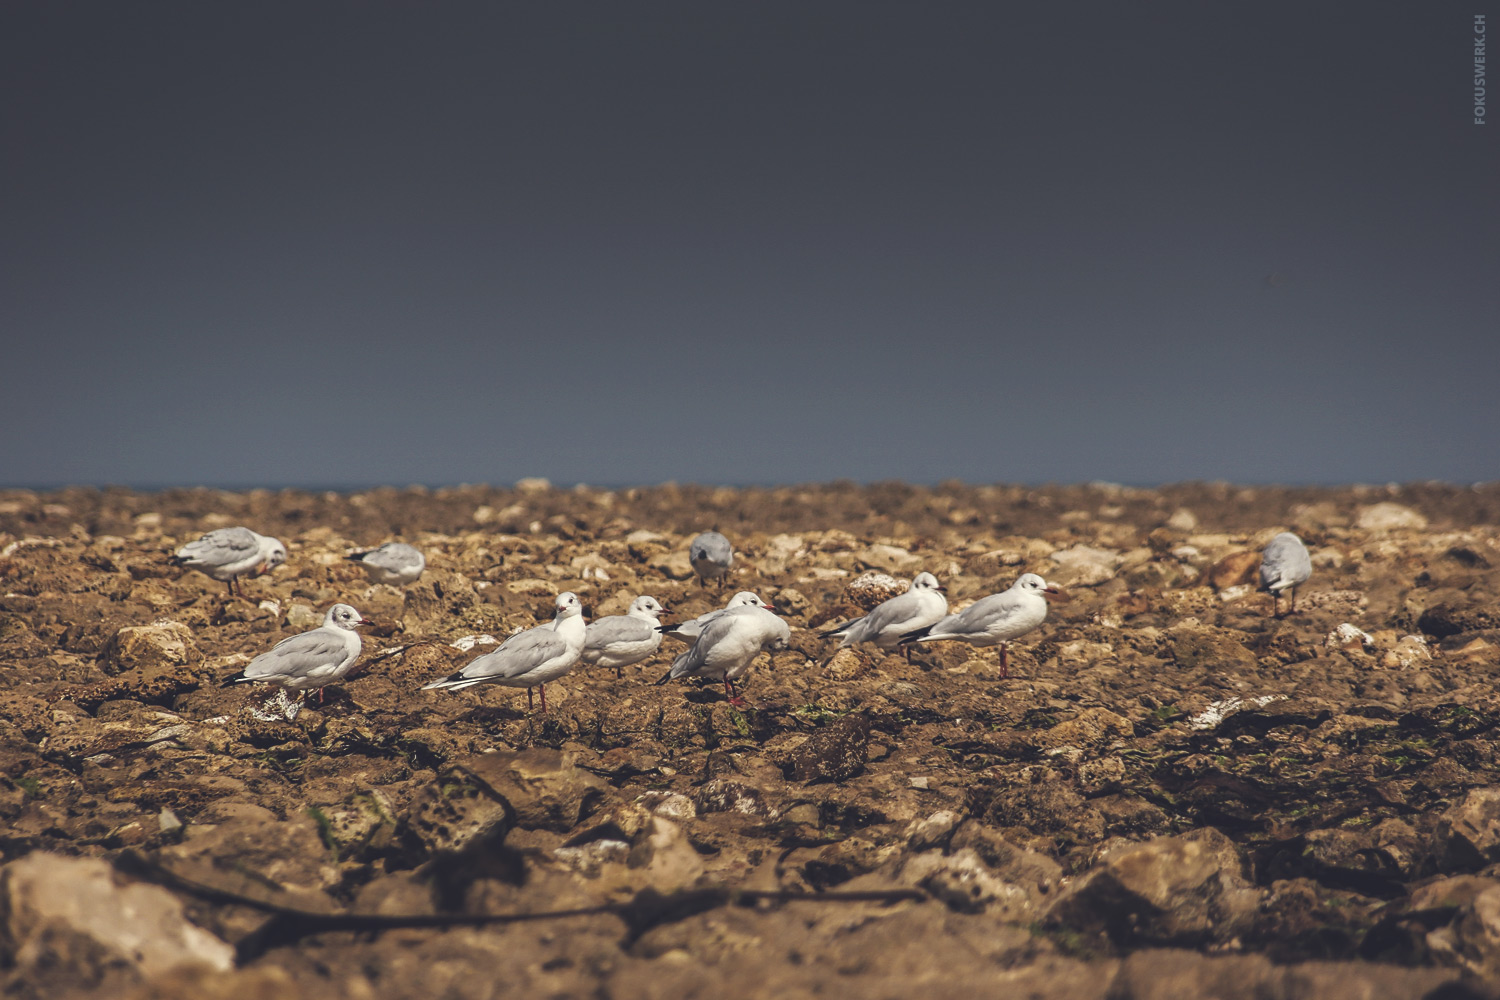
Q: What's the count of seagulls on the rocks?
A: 11